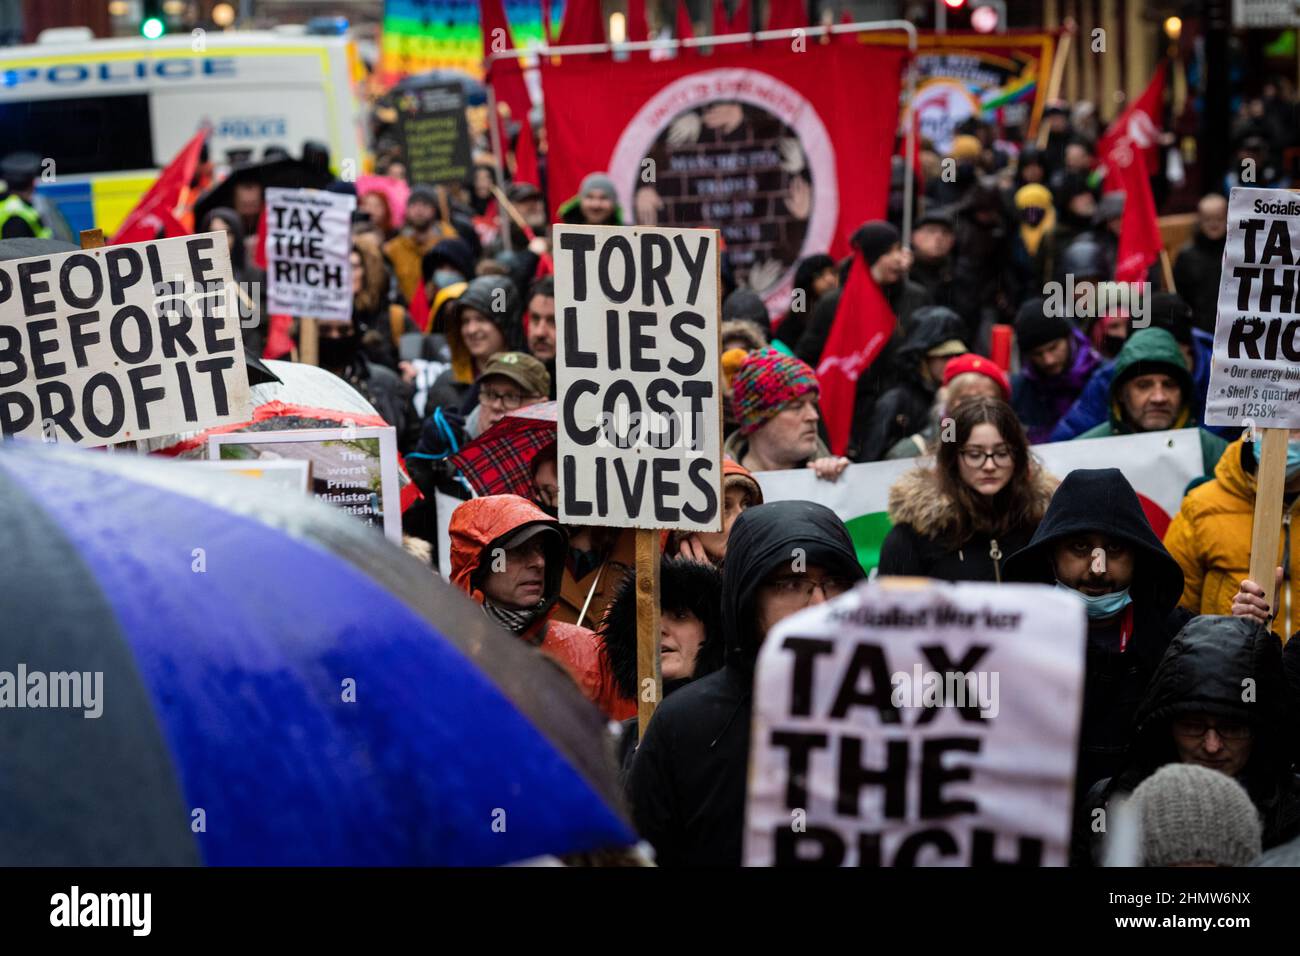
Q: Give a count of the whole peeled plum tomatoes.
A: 0